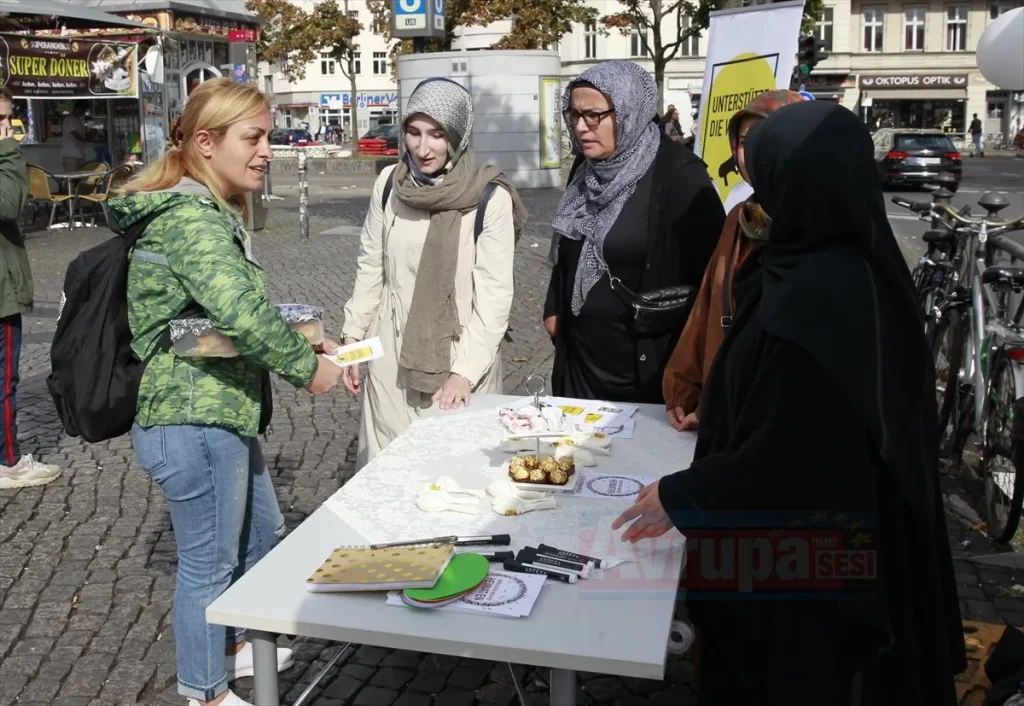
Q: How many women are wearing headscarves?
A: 4